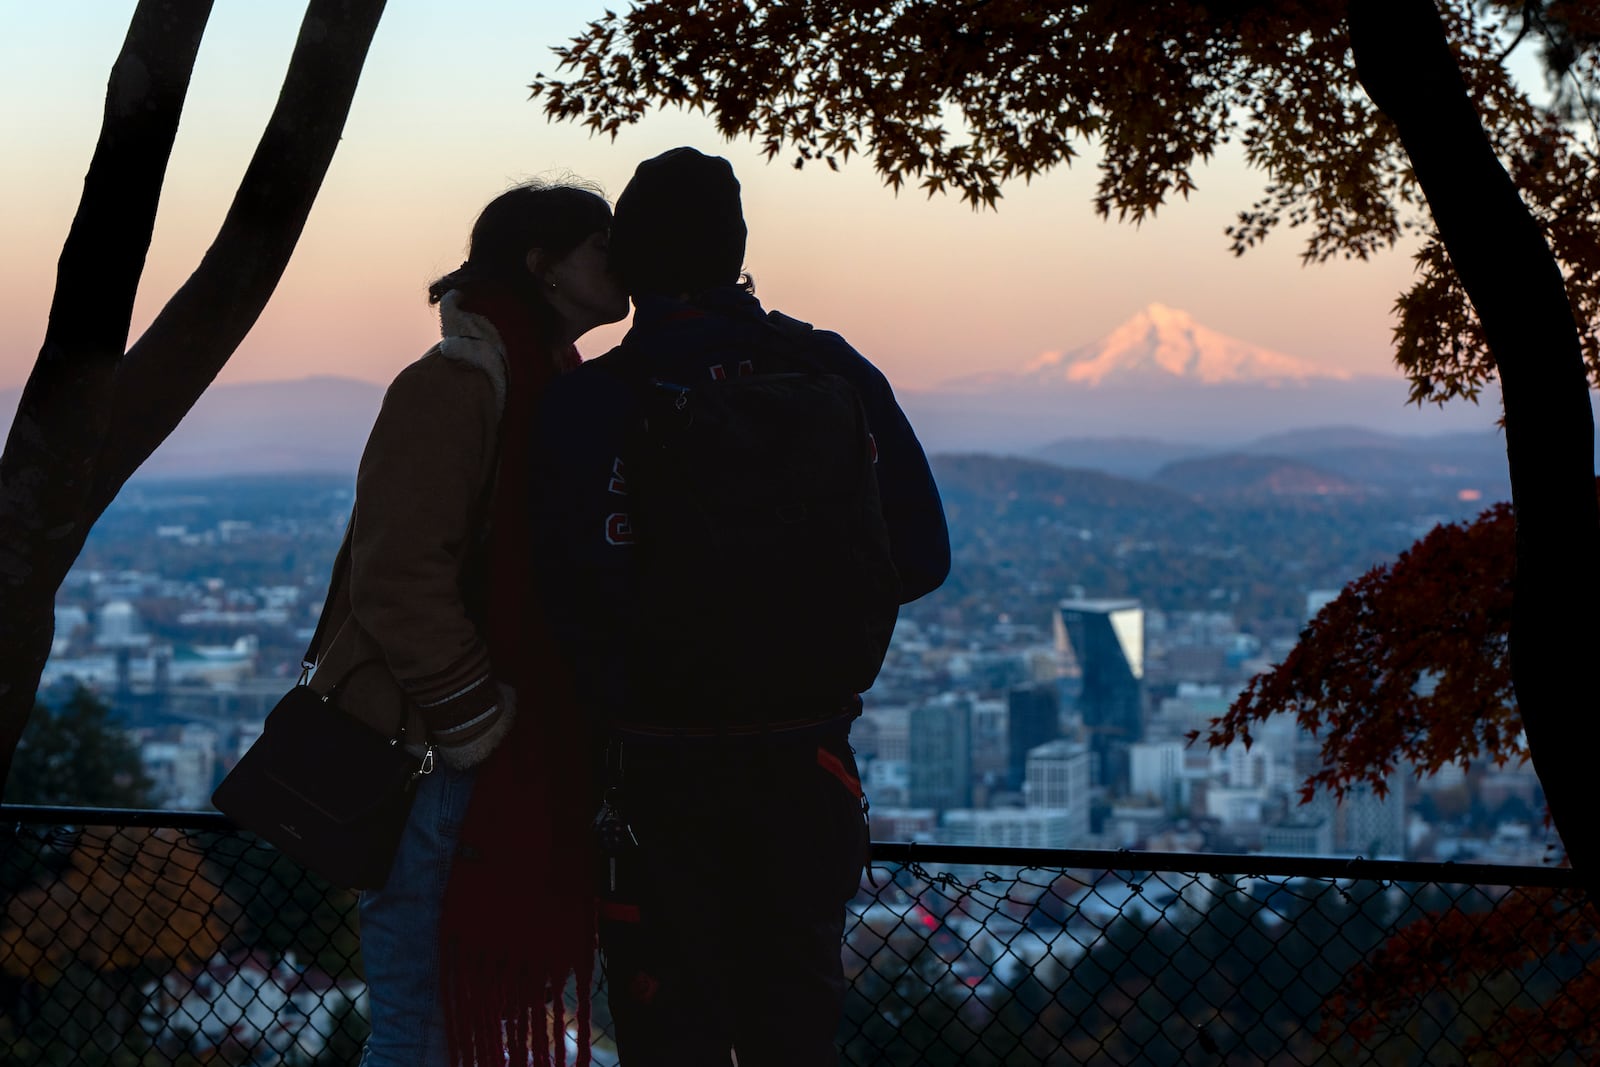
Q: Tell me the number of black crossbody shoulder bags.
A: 1